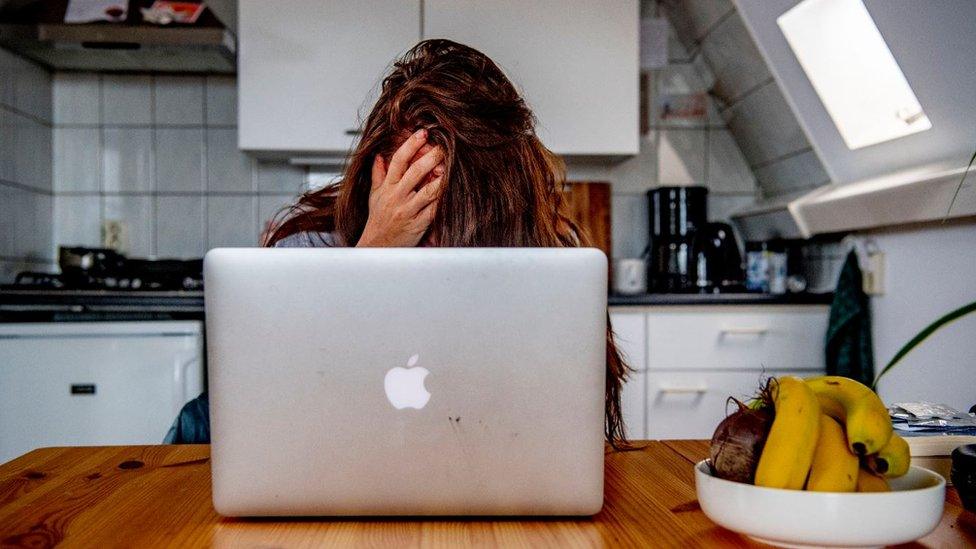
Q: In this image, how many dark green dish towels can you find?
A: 1